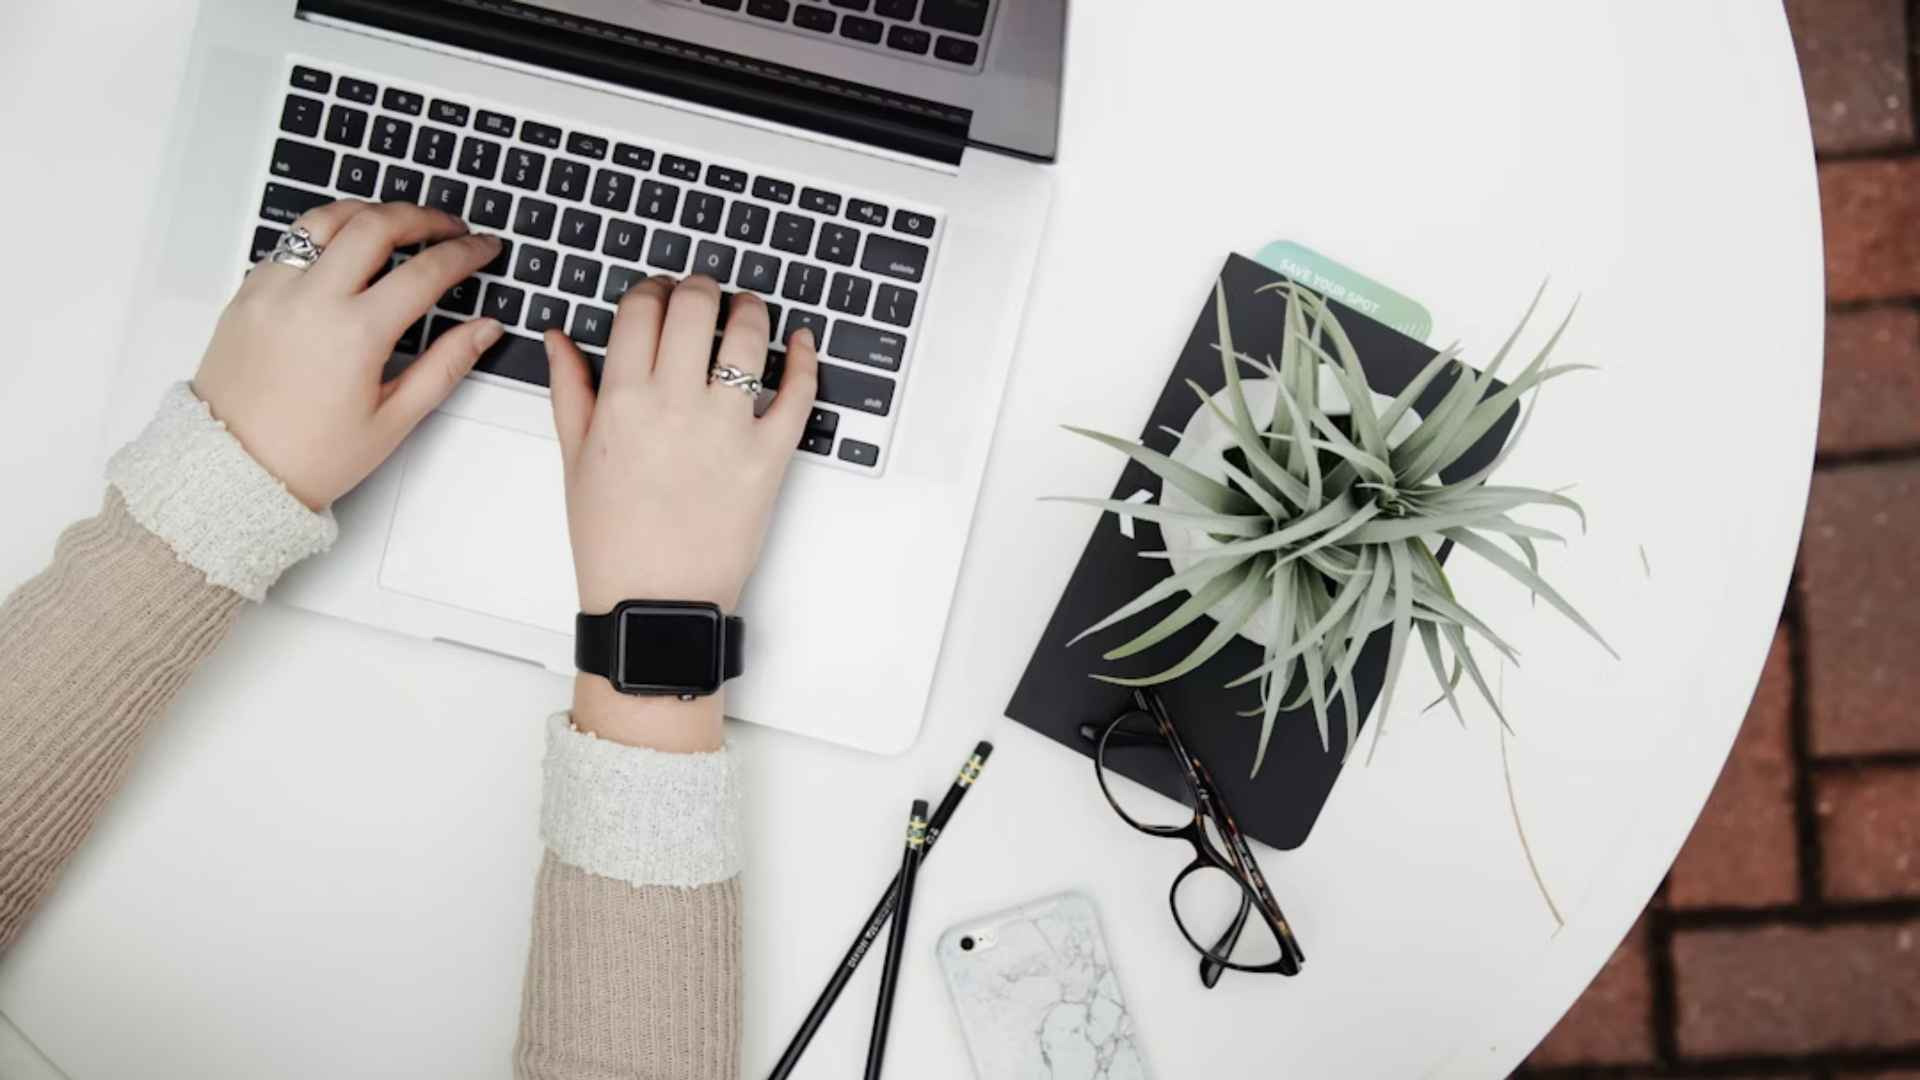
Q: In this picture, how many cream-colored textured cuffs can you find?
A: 2